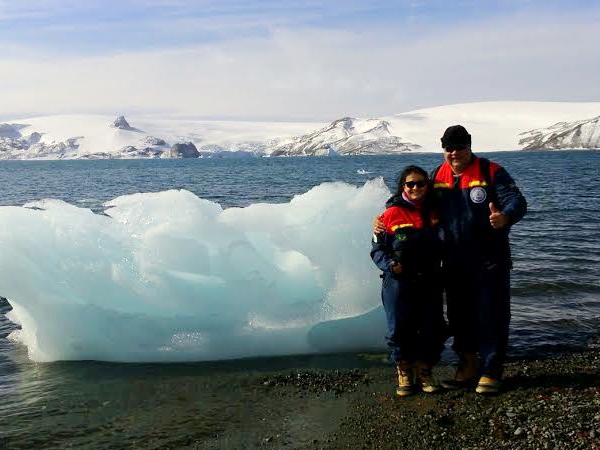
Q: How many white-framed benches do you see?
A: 0